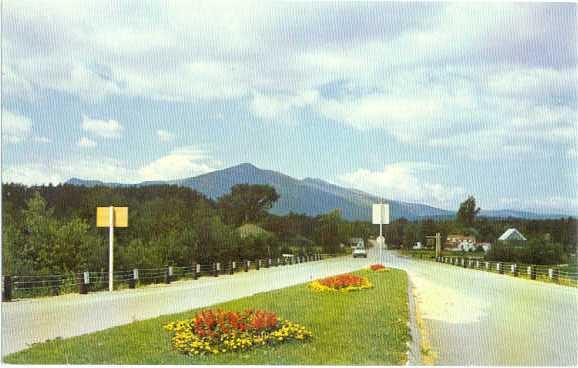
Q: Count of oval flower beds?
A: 3